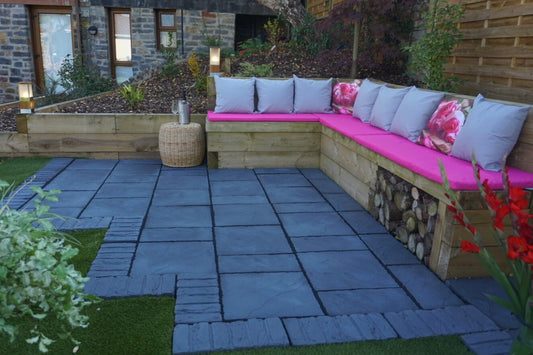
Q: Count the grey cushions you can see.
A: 7